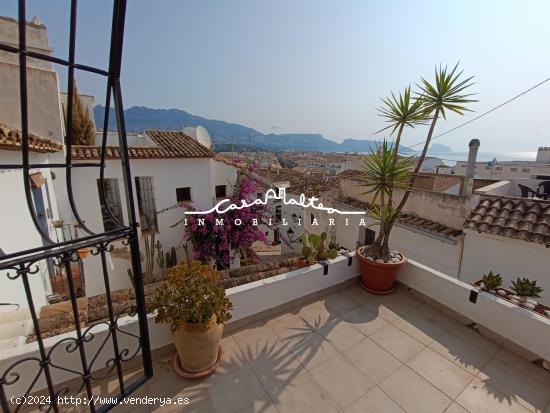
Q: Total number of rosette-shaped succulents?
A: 2